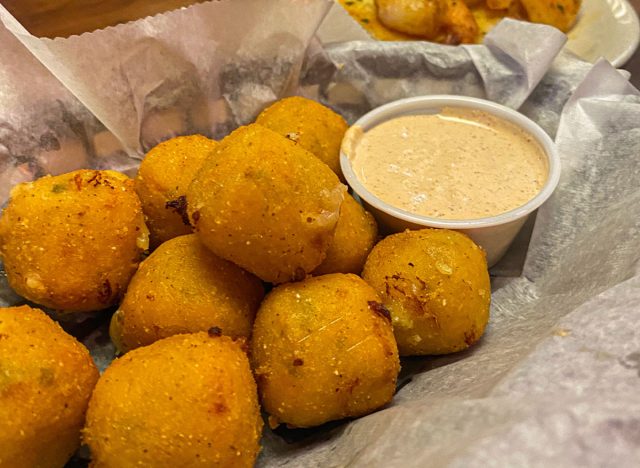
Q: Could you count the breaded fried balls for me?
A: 10